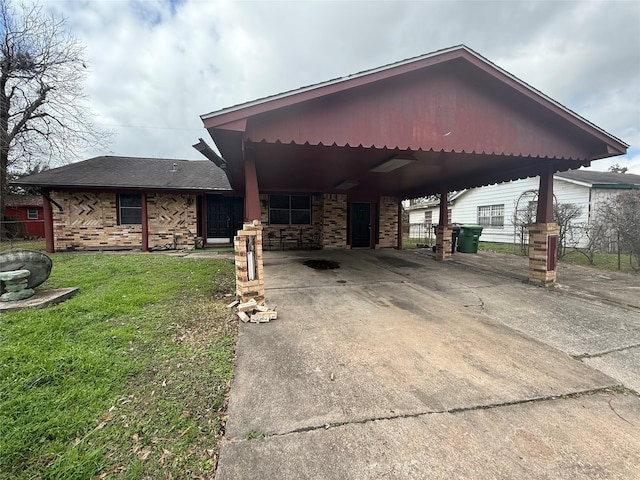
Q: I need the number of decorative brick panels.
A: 2